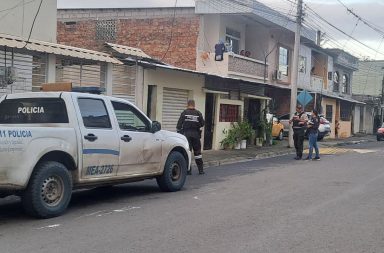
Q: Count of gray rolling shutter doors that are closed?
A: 1